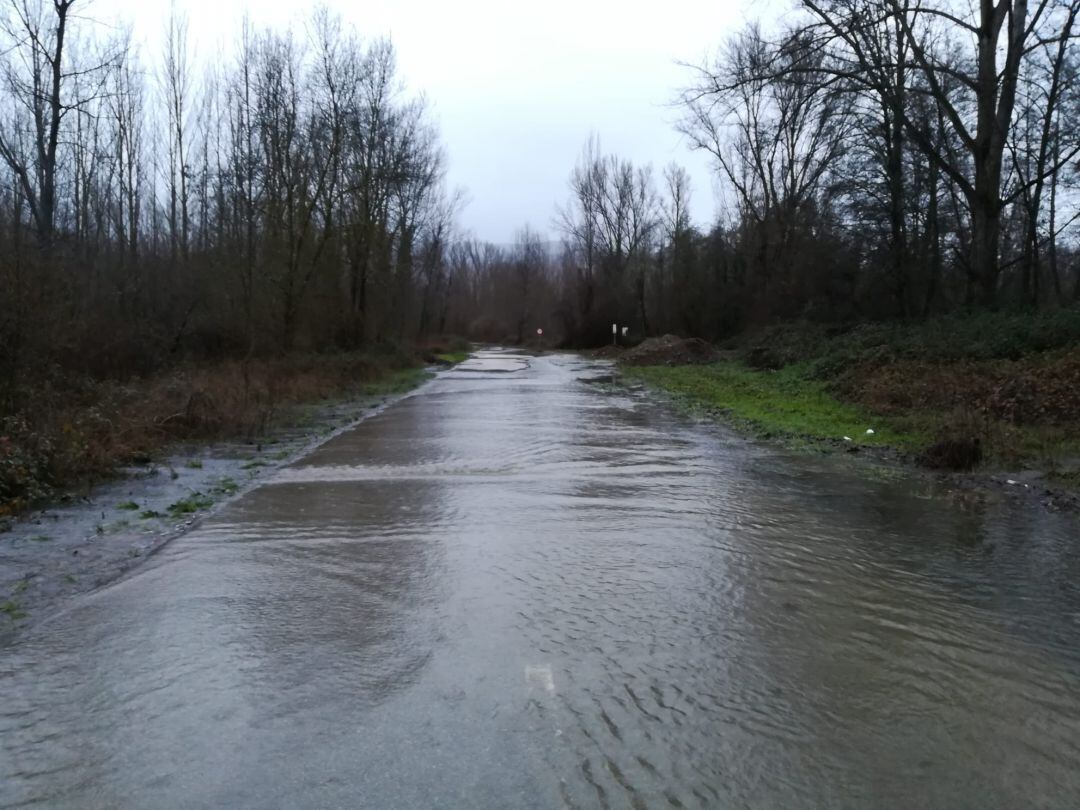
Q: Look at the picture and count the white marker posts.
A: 2